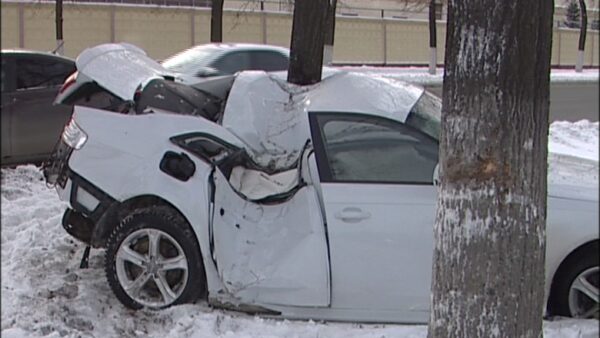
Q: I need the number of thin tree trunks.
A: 5